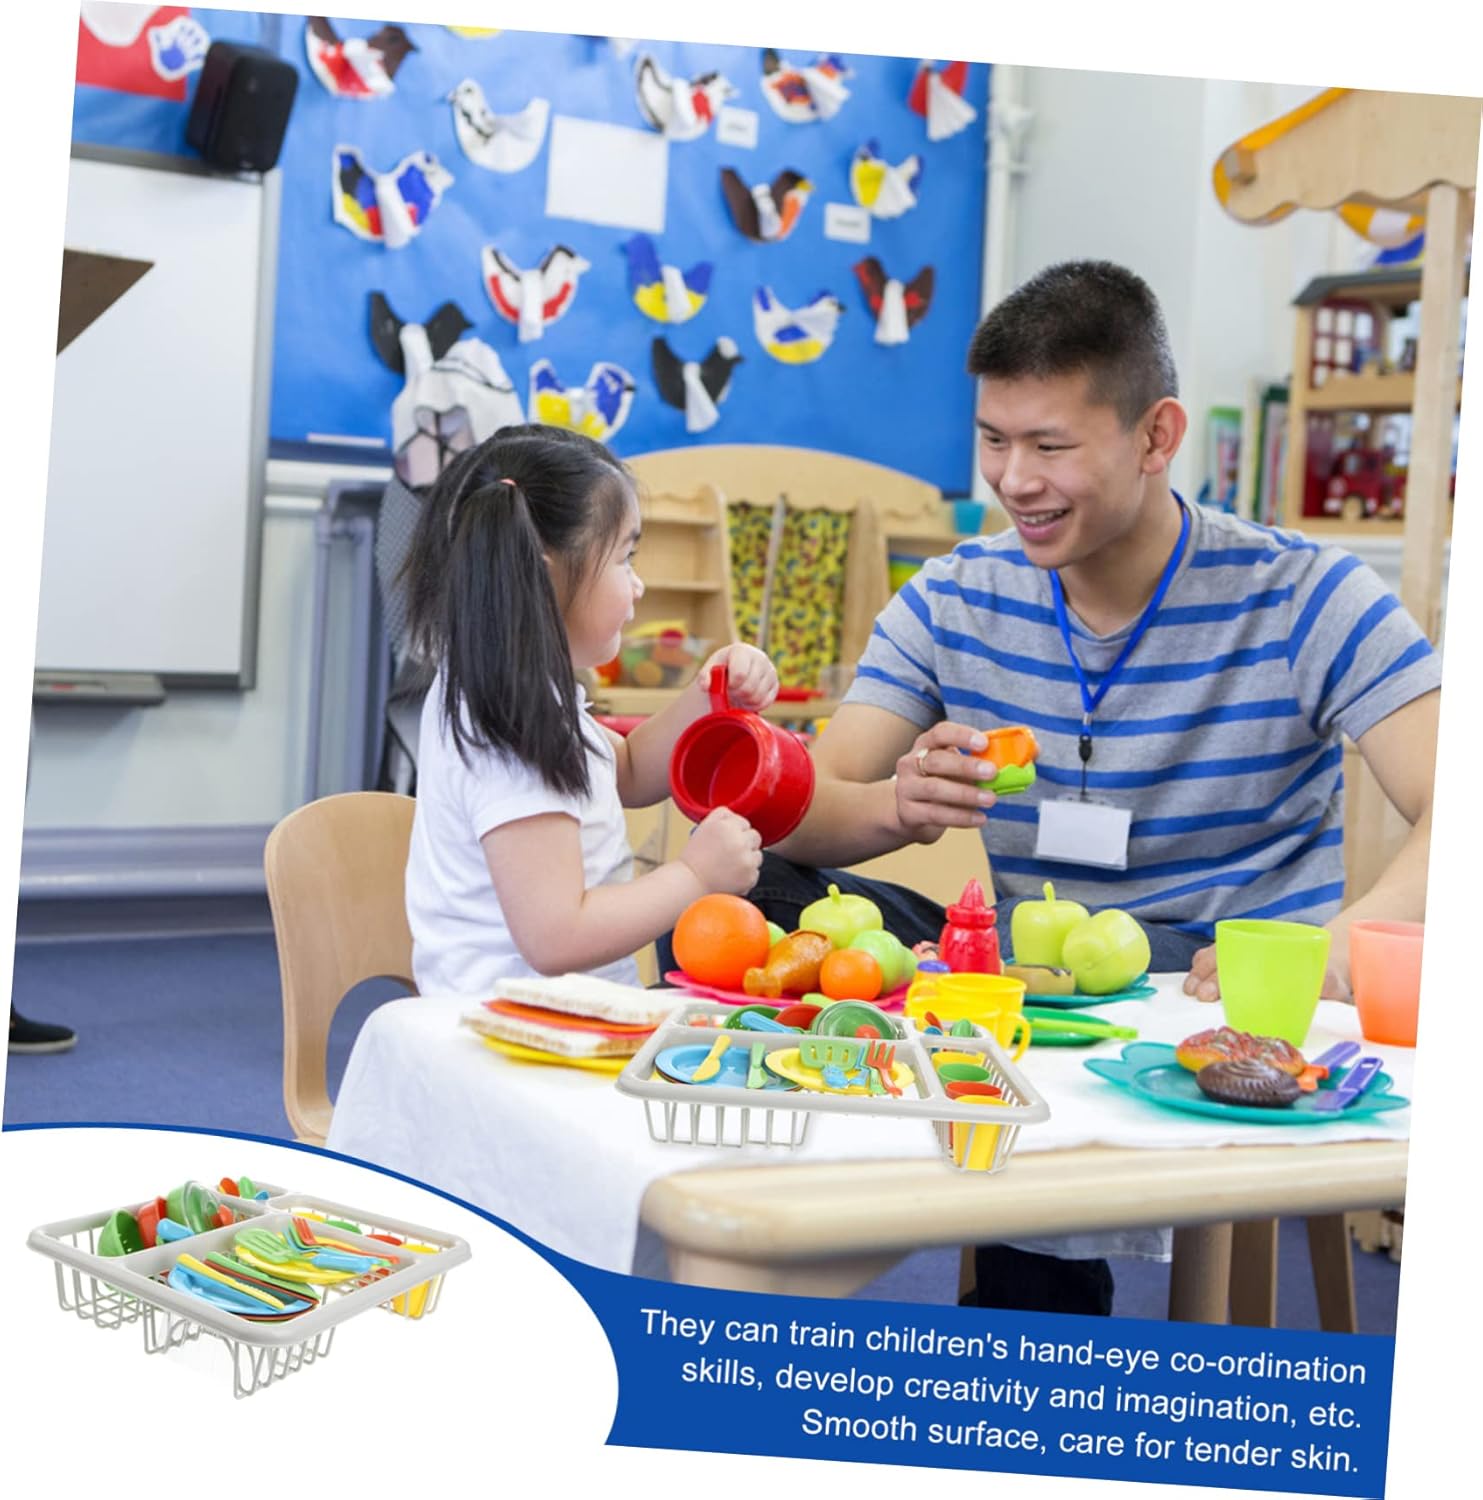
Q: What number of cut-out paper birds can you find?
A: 15